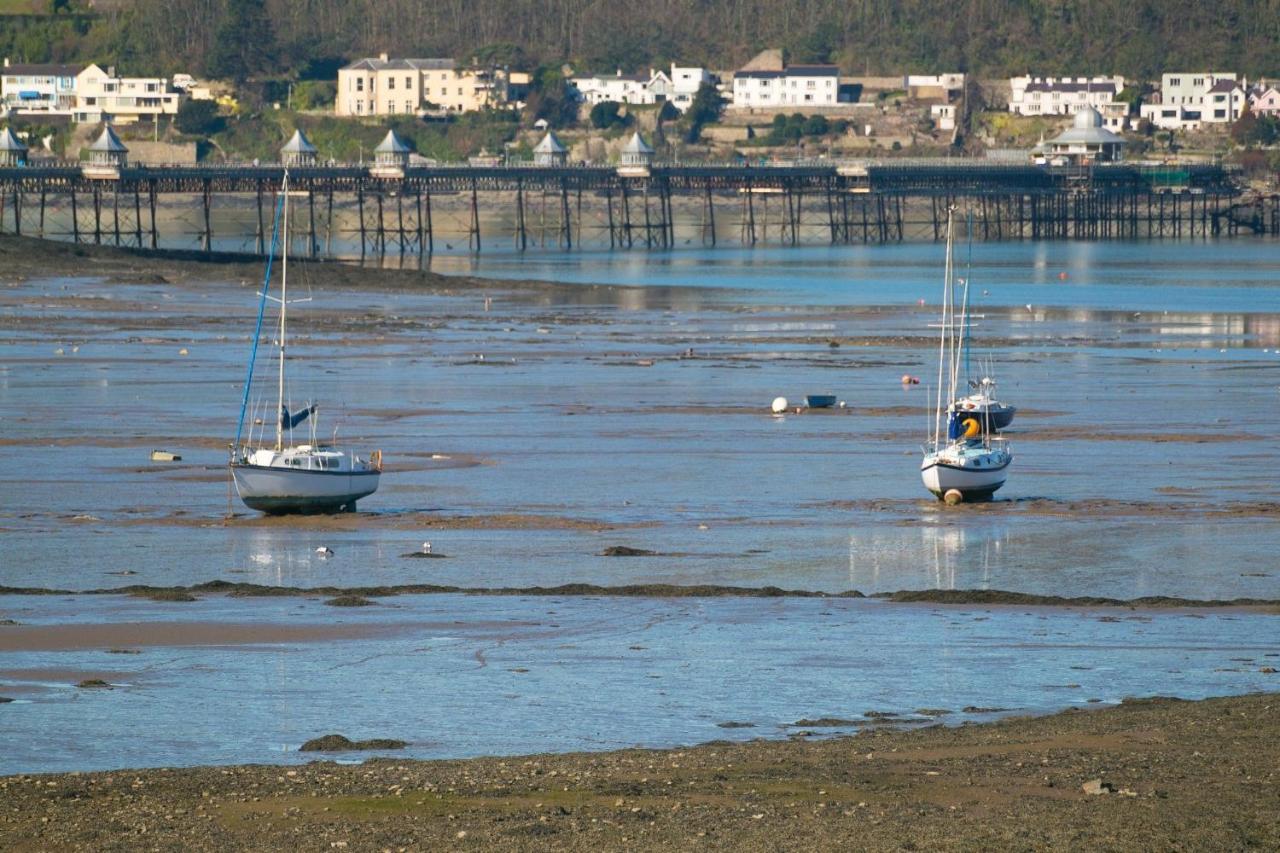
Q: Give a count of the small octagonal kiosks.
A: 6